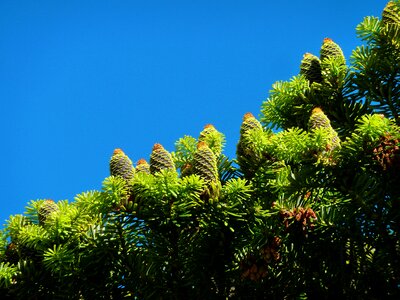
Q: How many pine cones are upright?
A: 11